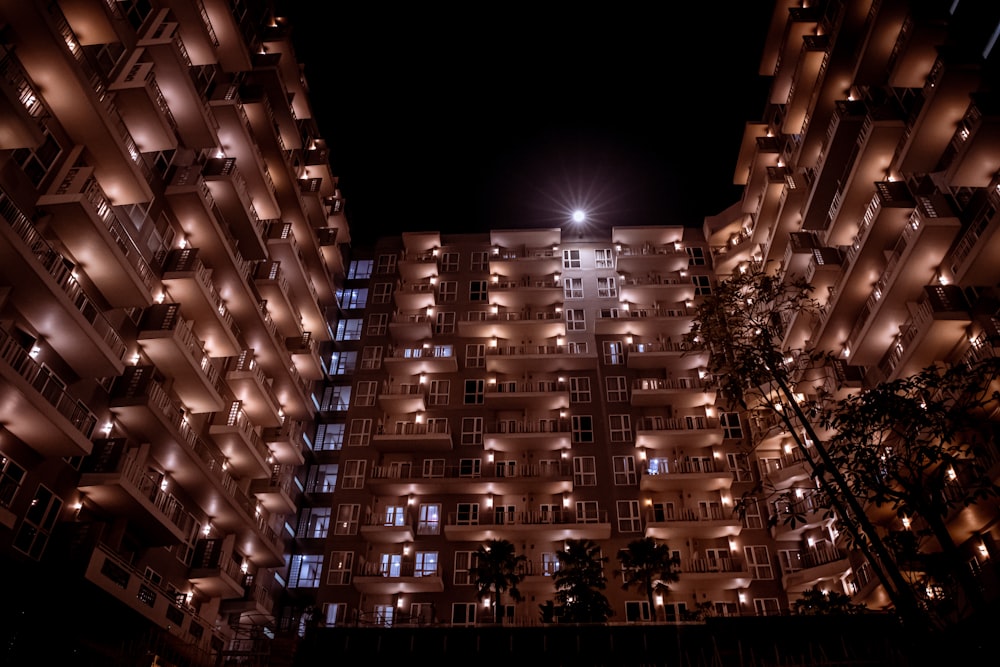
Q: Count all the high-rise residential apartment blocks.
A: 3